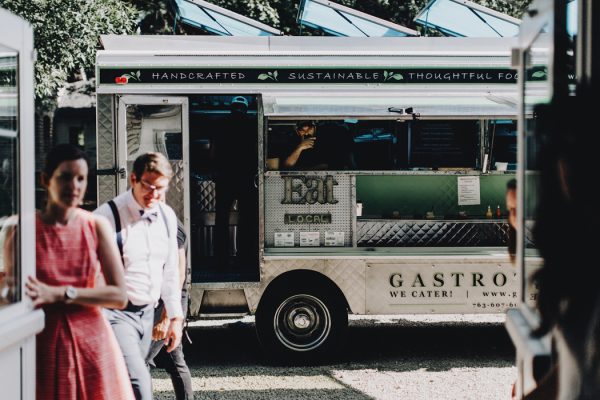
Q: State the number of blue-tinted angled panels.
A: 3